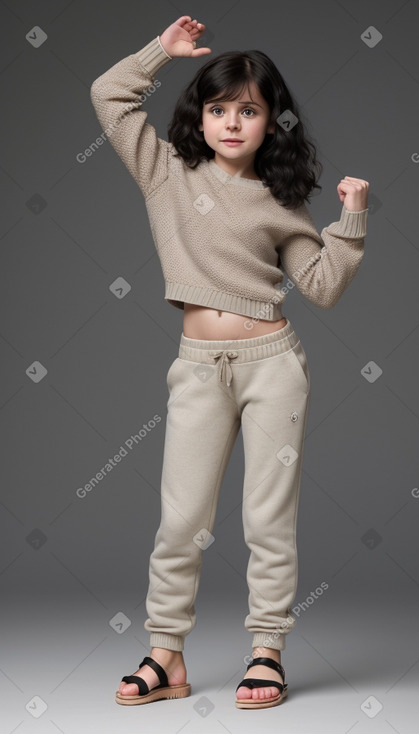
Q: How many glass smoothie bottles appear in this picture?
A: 0